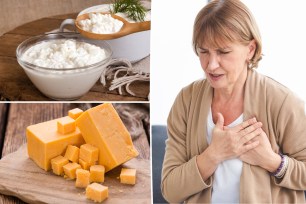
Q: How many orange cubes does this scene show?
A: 11